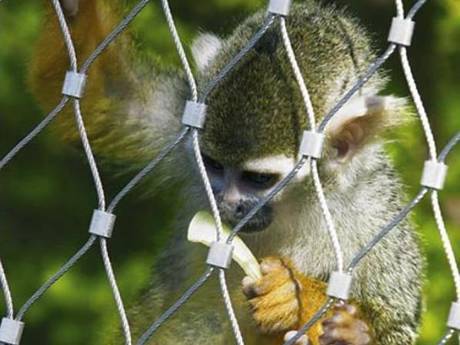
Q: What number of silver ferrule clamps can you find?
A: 11